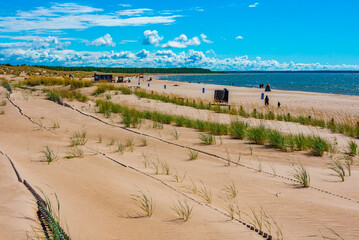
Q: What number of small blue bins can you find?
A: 5